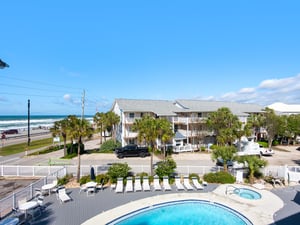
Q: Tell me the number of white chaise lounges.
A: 10